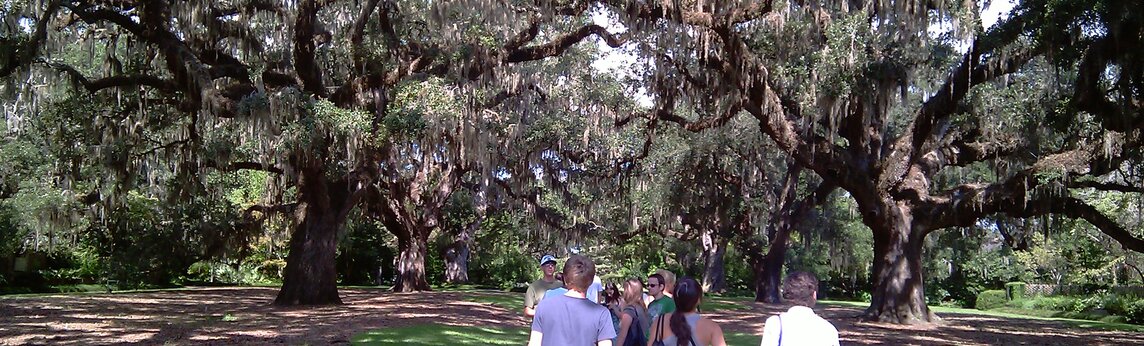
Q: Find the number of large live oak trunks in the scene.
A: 6